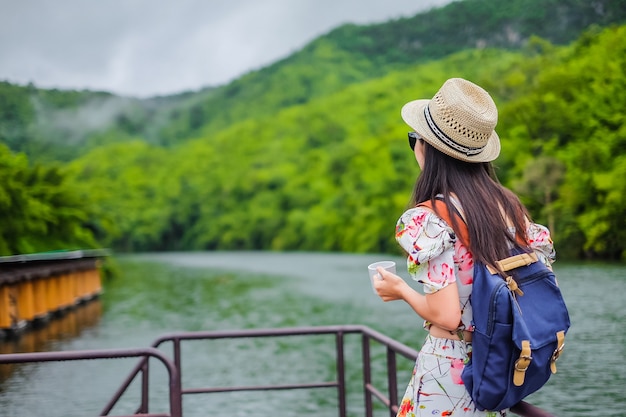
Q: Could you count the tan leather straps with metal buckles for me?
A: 2